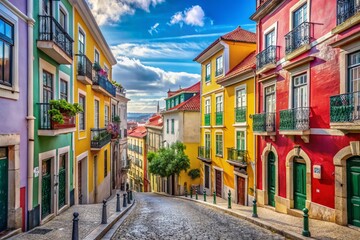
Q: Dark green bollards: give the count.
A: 8